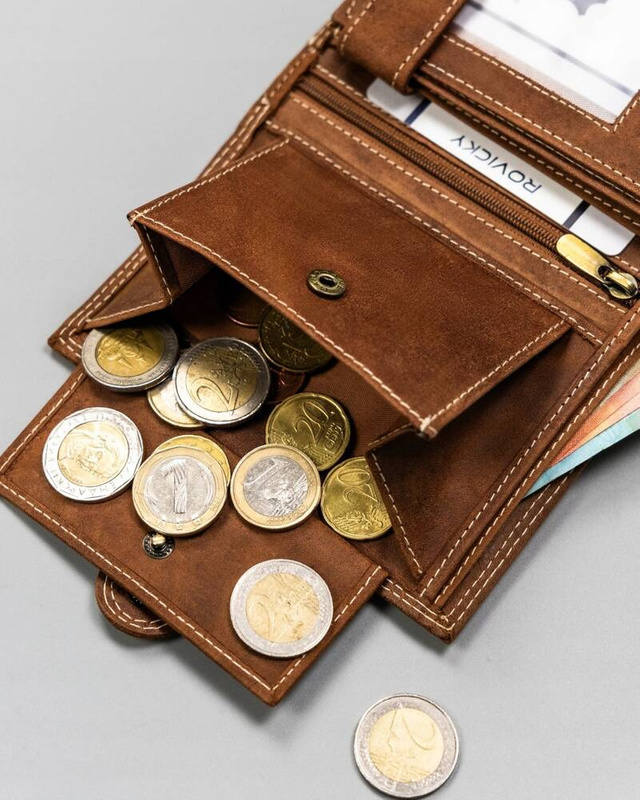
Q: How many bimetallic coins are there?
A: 8